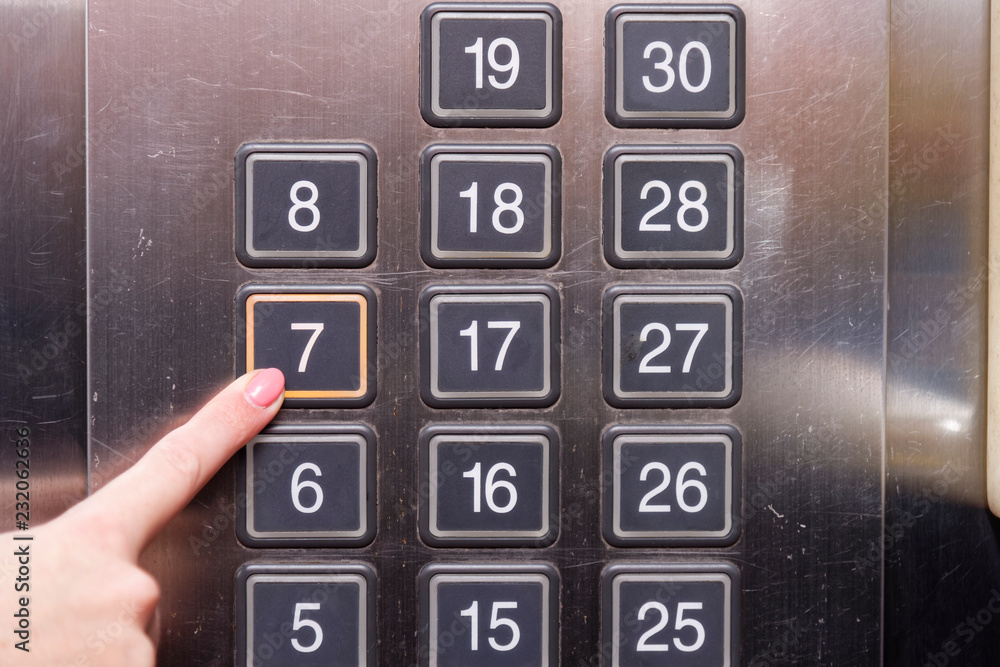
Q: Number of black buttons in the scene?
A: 14